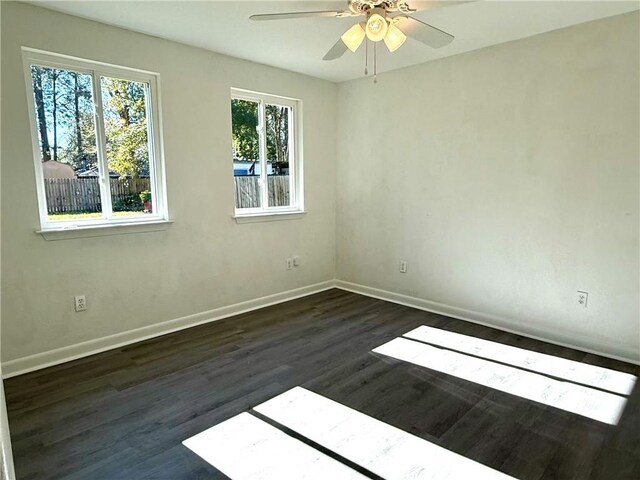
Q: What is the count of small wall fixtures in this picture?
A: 5